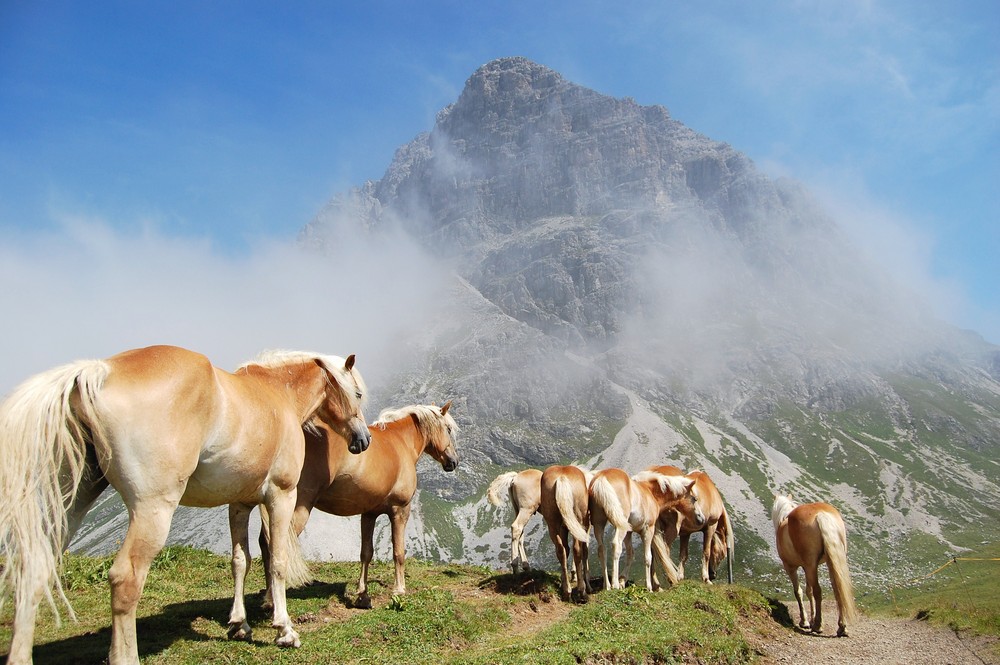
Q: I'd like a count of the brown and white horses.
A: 7